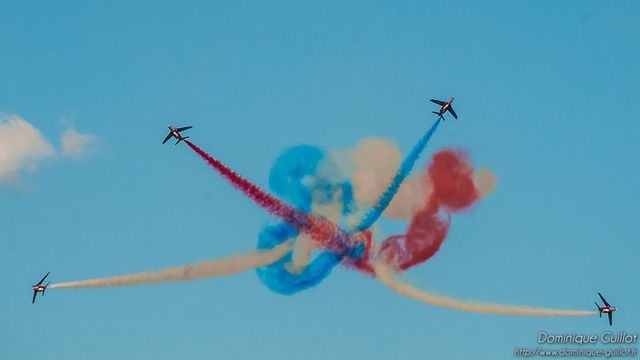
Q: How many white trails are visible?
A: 2